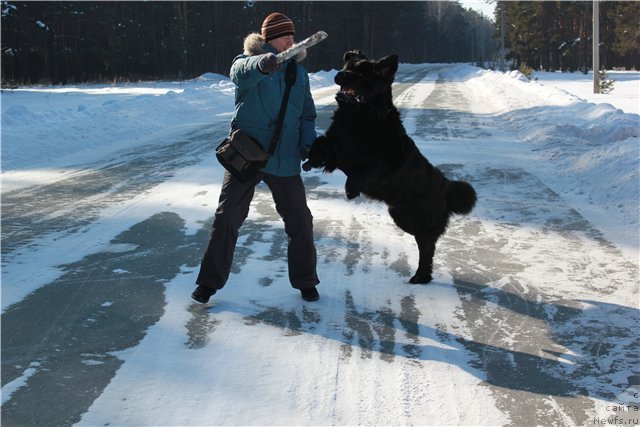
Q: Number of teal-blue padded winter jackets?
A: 1